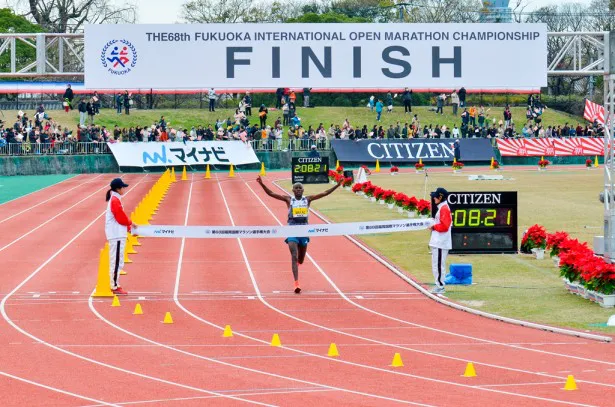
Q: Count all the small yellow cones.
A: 9